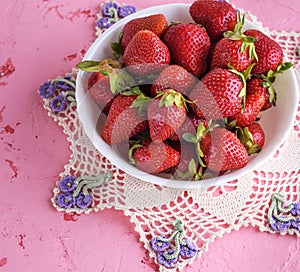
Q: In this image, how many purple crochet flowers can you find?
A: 15